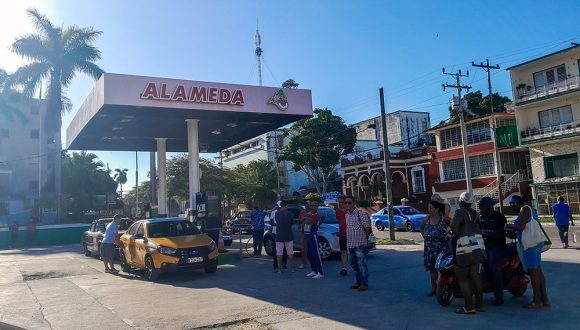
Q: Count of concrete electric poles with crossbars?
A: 2